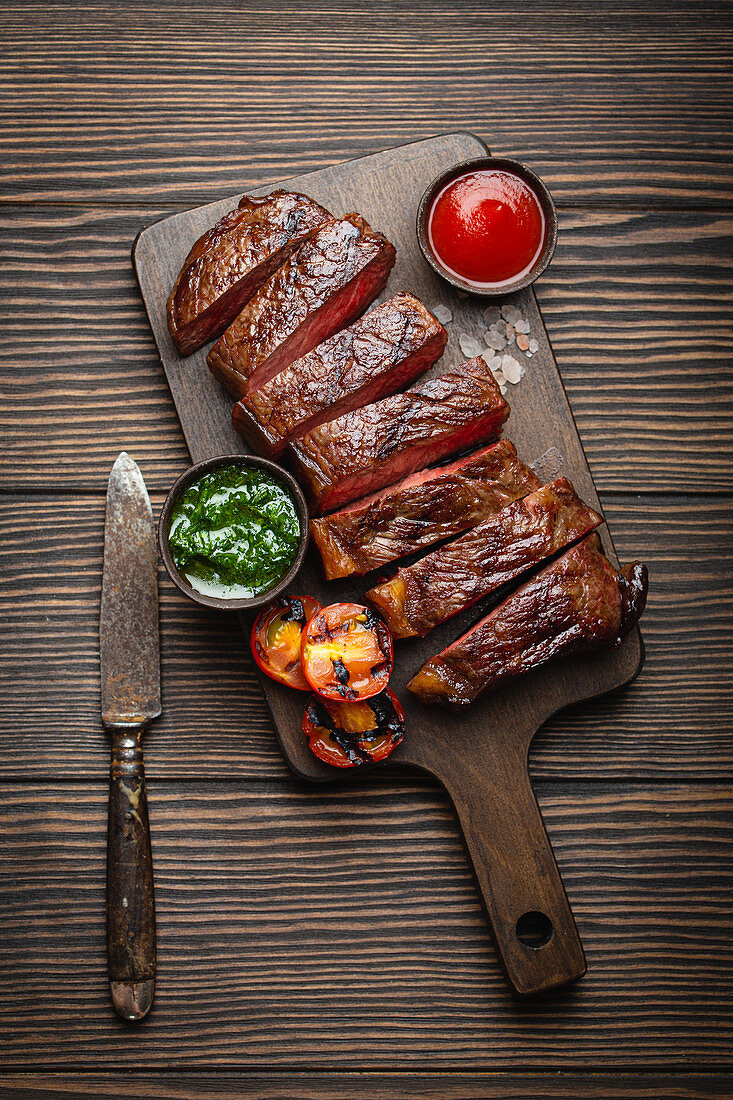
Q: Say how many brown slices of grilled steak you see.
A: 7